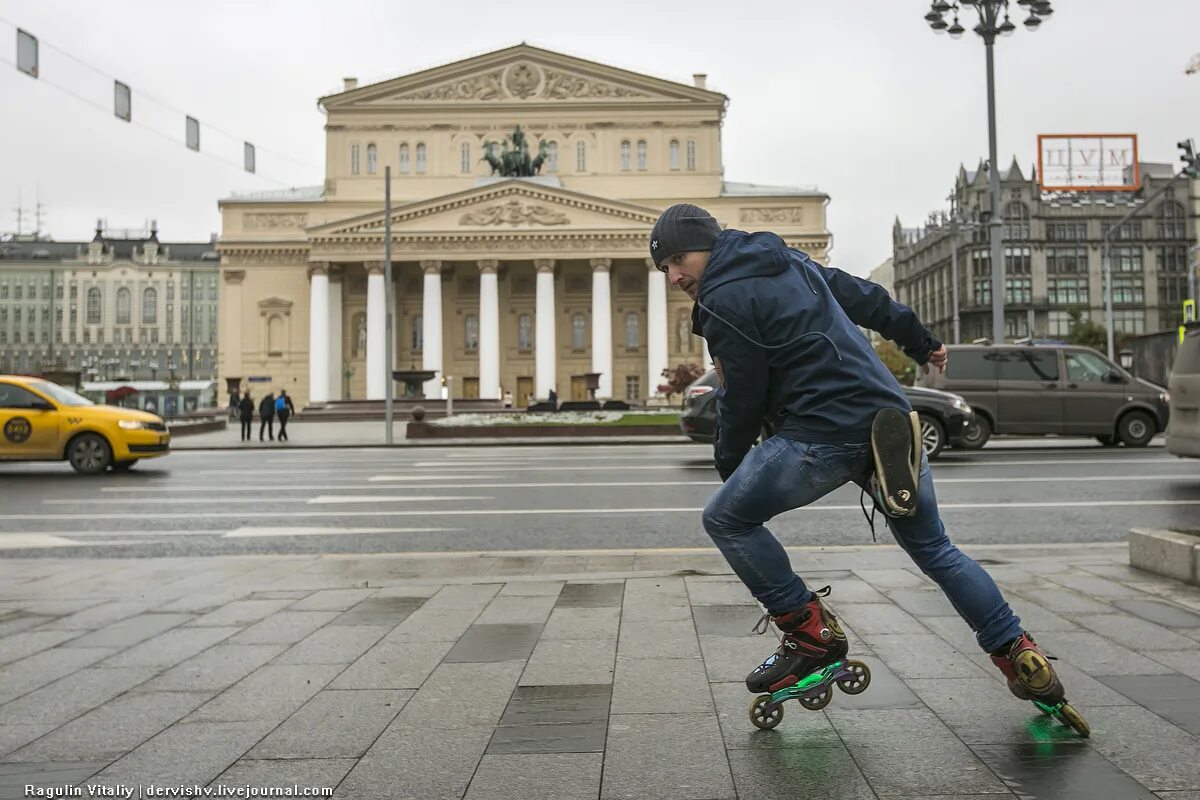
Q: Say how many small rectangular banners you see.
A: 4